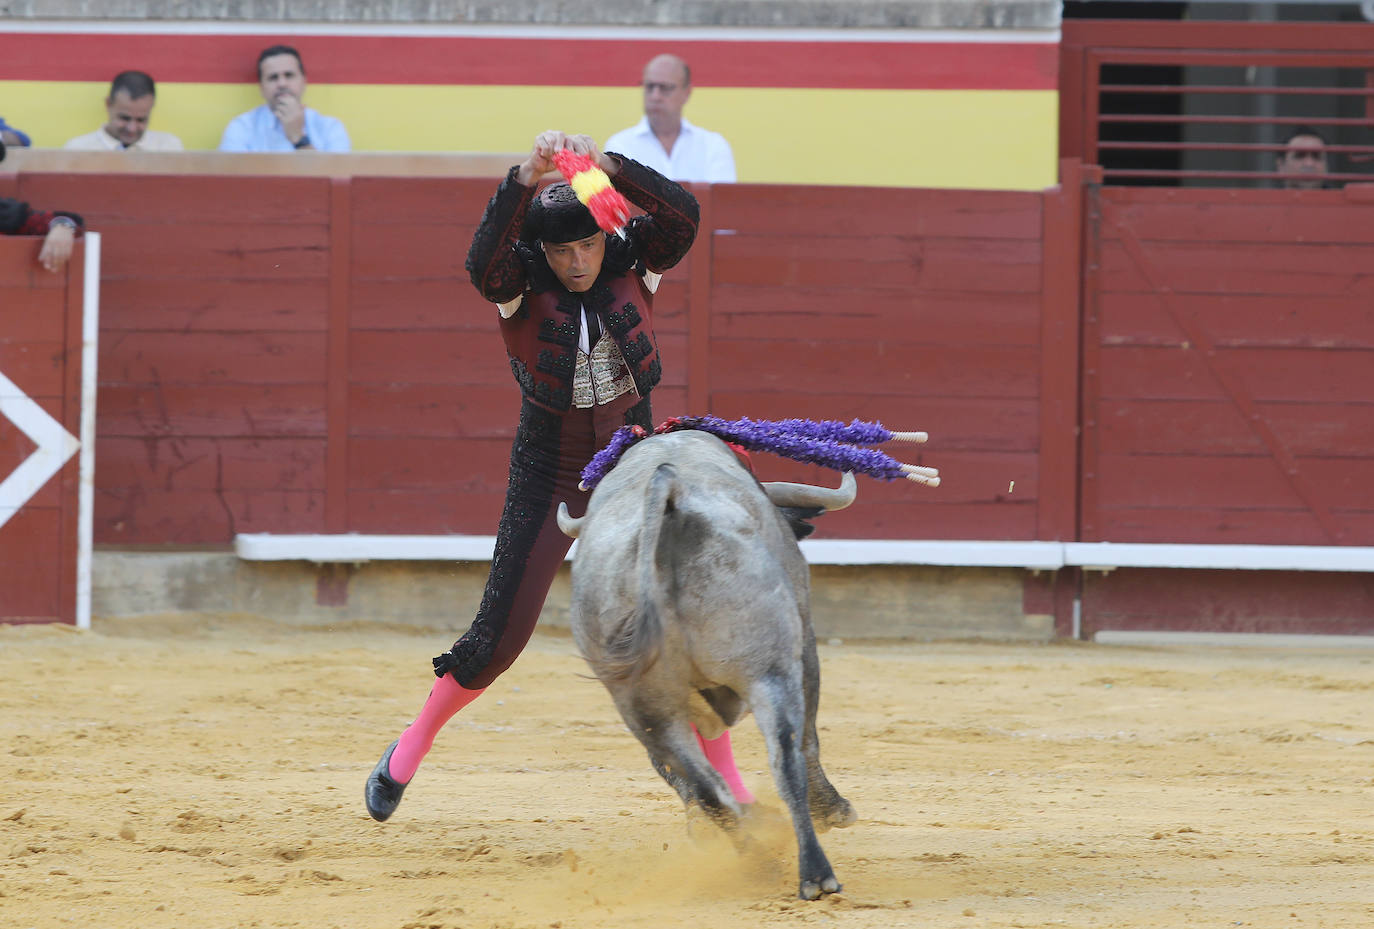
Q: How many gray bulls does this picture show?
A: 1